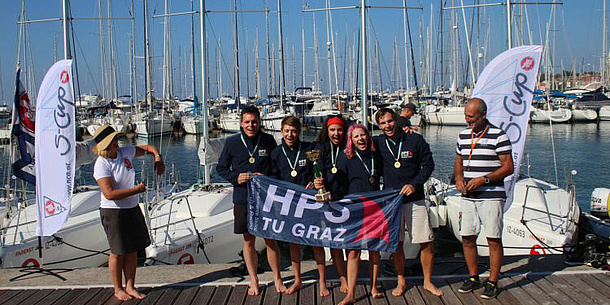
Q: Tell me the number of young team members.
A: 5